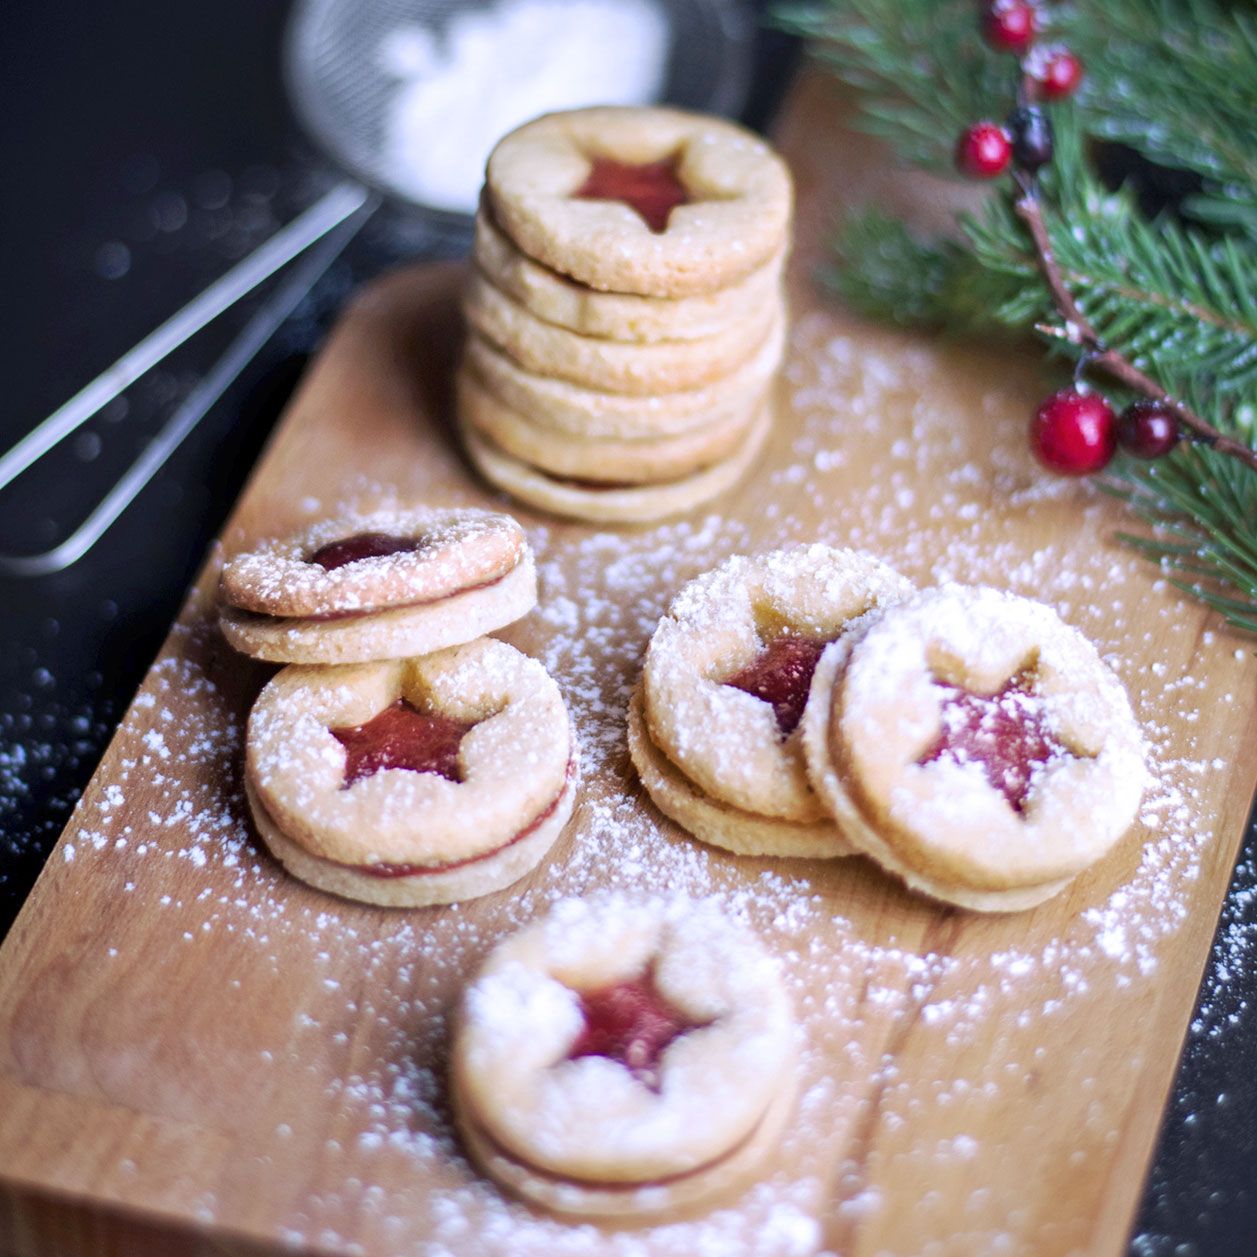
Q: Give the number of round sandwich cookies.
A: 8